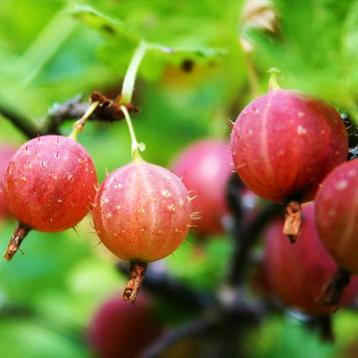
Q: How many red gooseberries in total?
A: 8